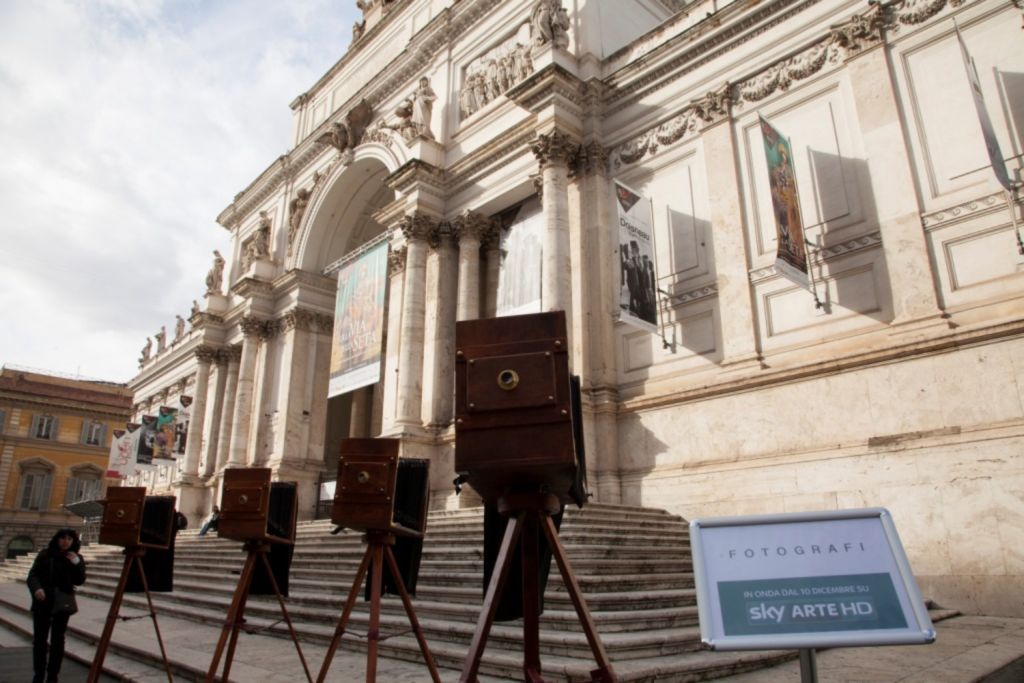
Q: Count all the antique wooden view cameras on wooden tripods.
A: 4